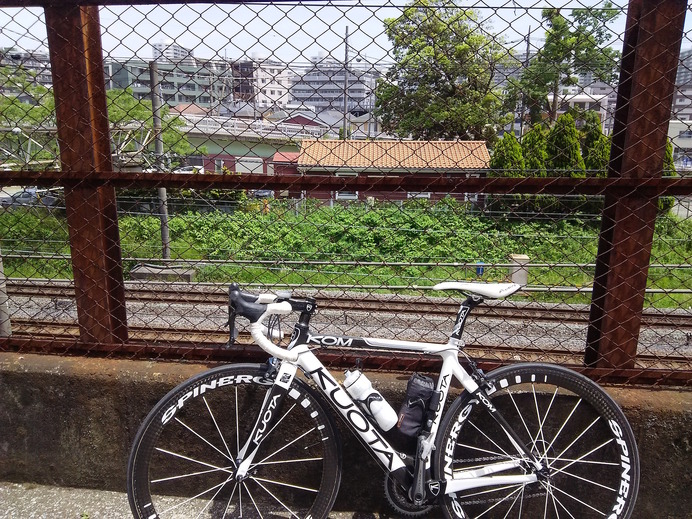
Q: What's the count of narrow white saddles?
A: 1